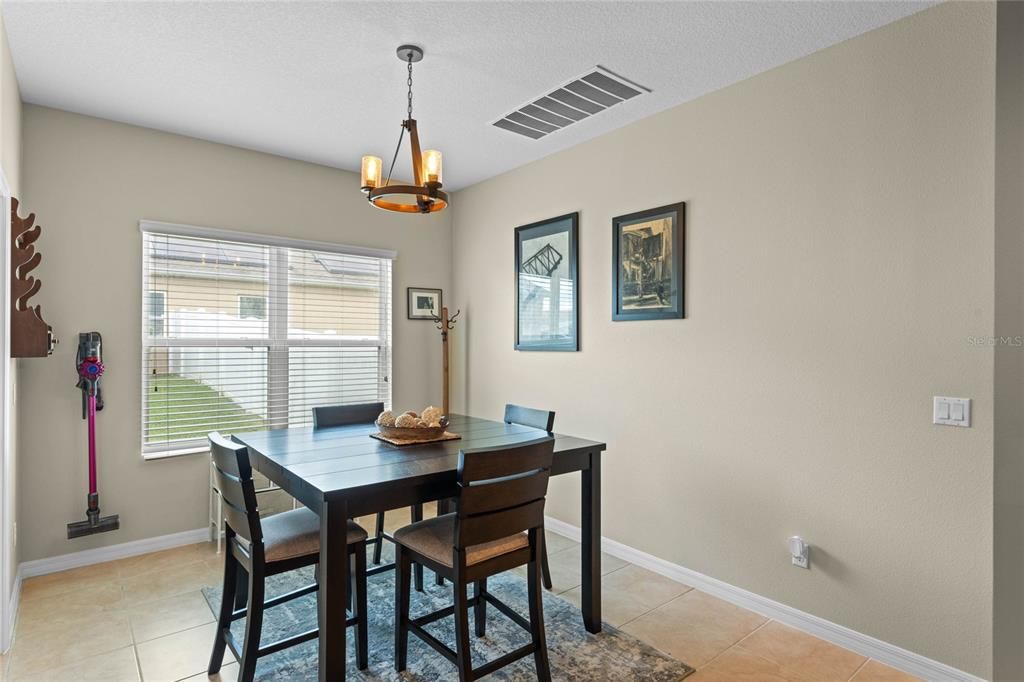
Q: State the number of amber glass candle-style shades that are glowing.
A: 2